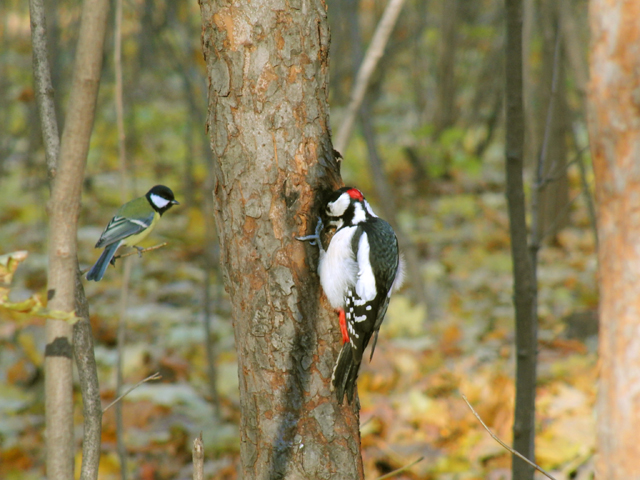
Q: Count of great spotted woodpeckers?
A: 1